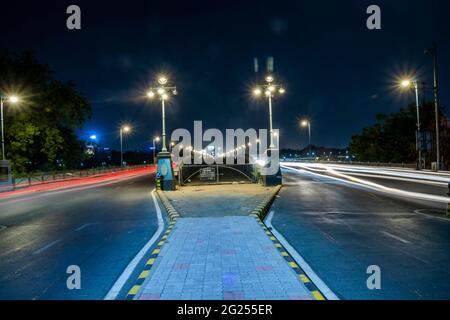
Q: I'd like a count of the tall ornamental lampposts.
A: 2